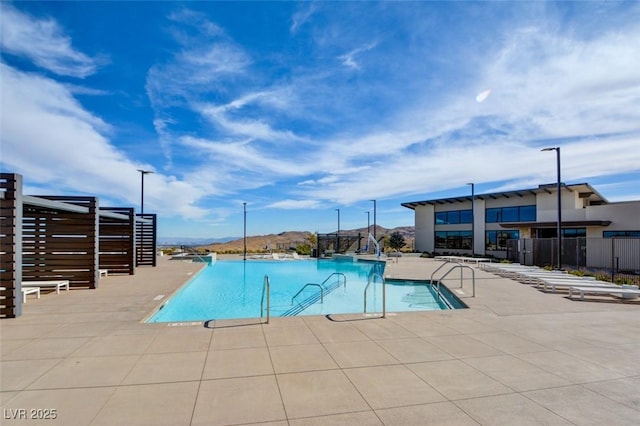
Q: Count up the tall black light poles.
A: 7